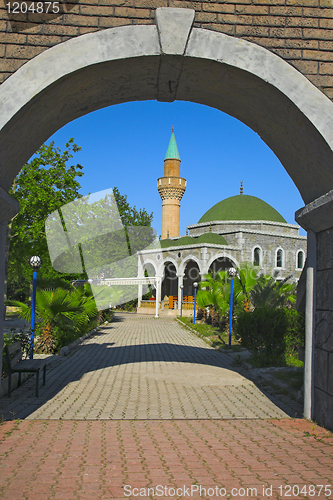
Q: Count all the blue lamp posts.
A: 4